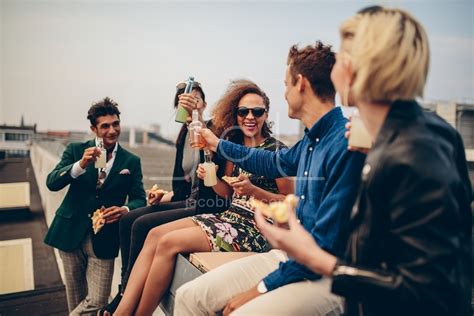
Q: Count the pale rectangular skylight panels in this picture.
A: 2